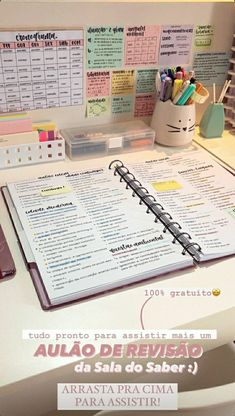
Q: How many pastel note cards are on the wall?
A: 11